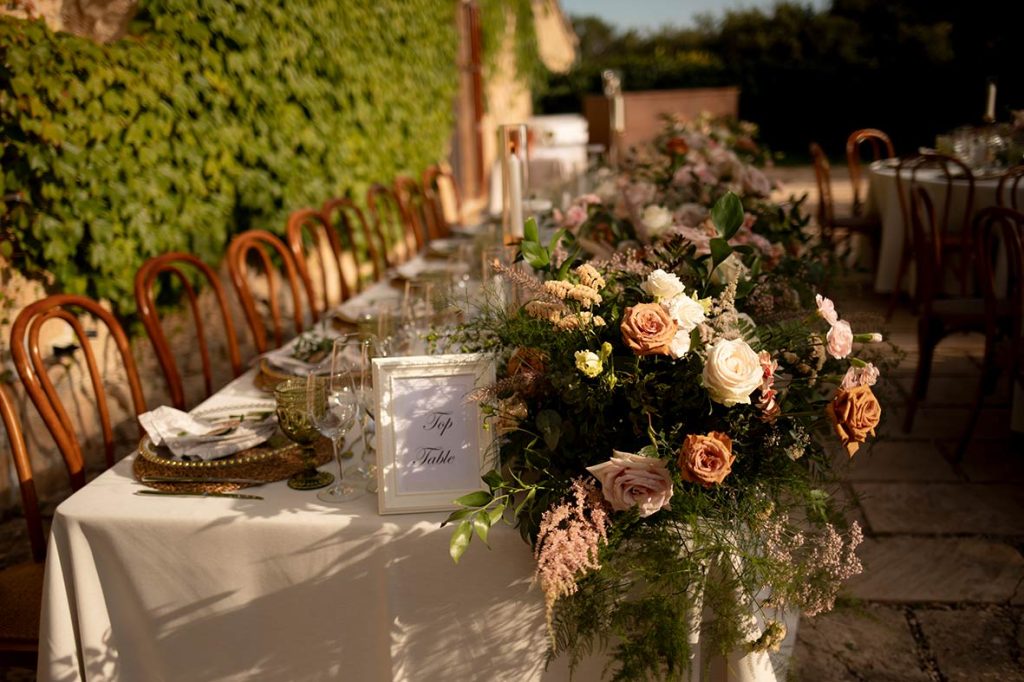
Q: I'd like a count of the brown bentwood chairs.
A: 15